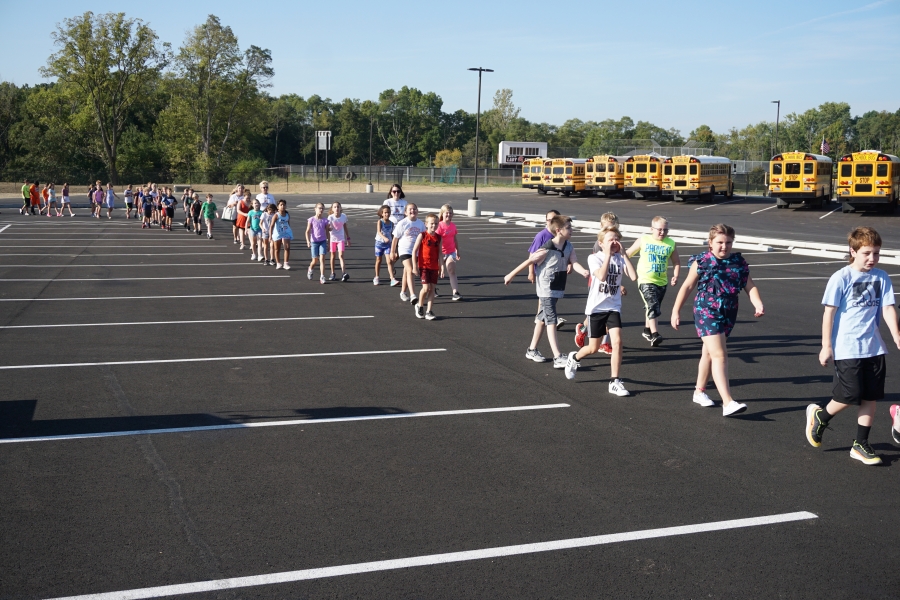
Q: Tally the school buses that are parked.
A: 7